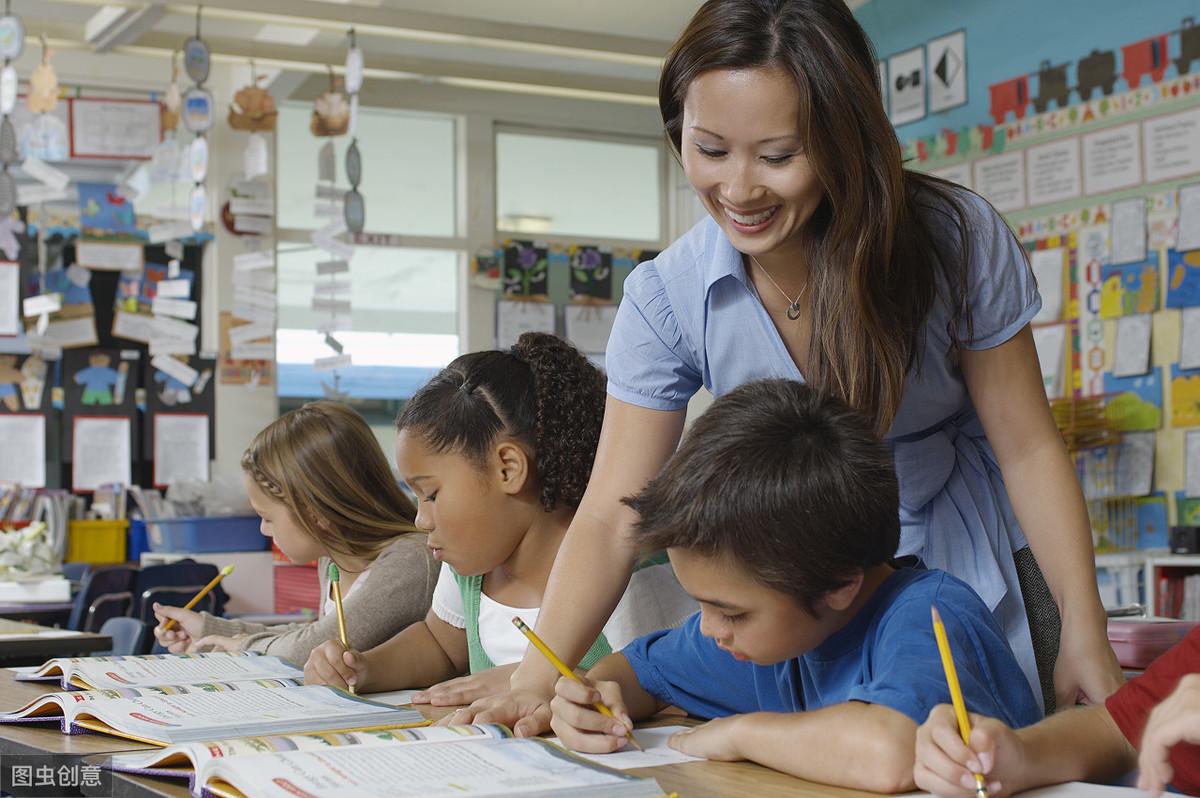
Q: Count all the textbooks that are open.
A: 3